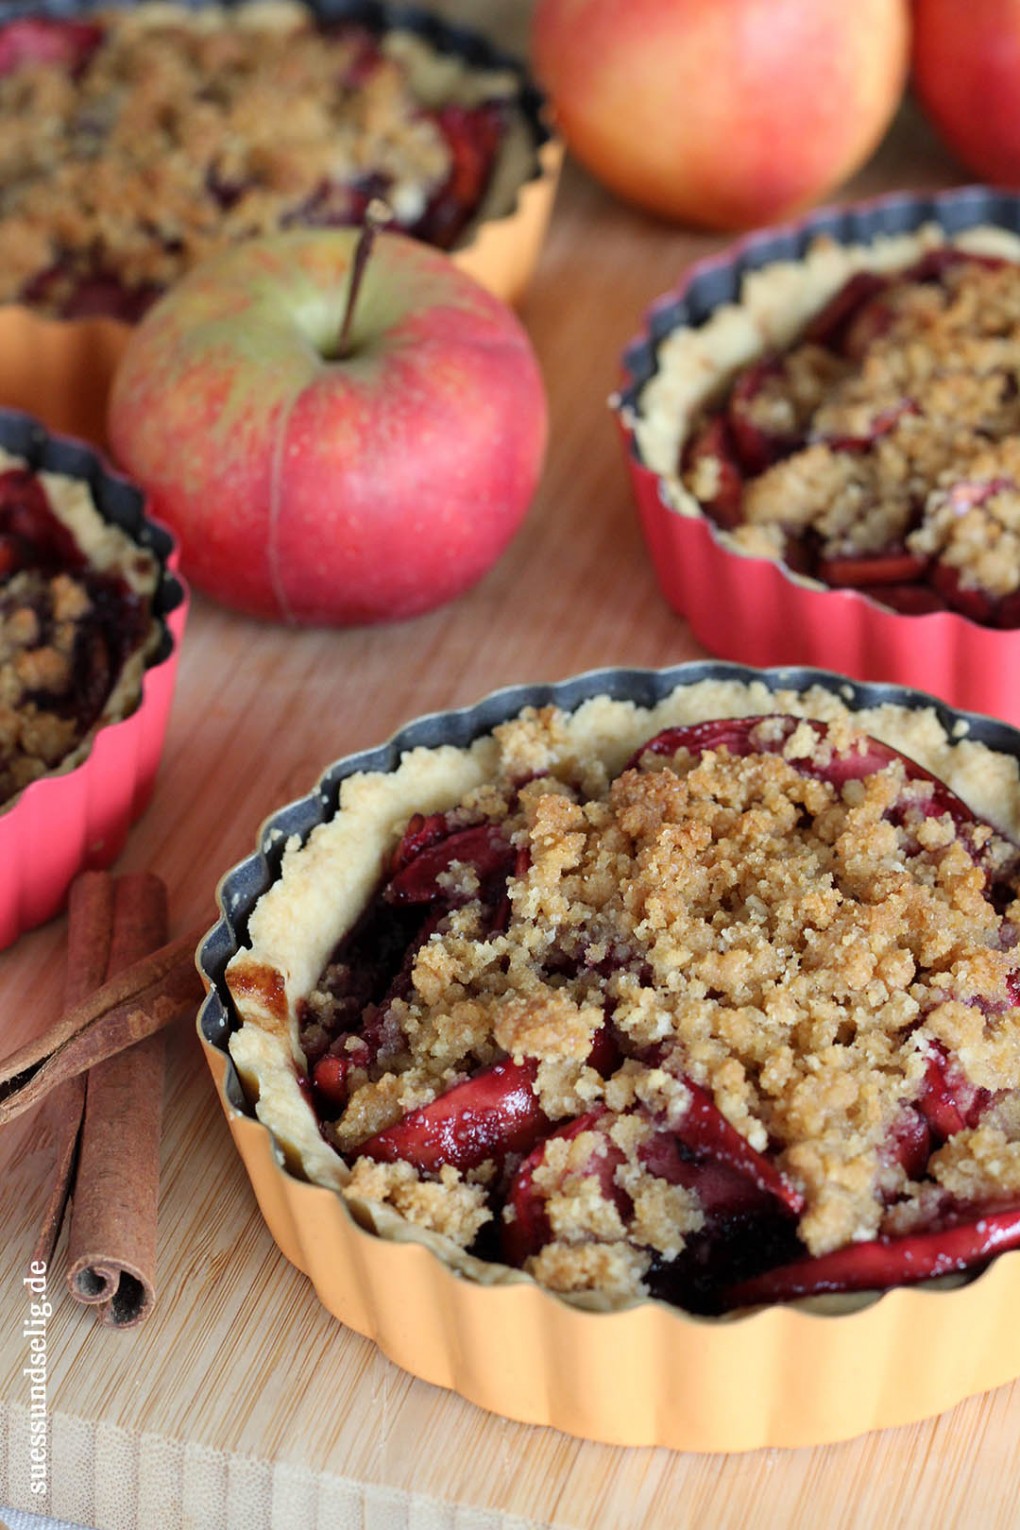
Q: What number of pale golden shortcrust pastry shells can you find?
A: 4